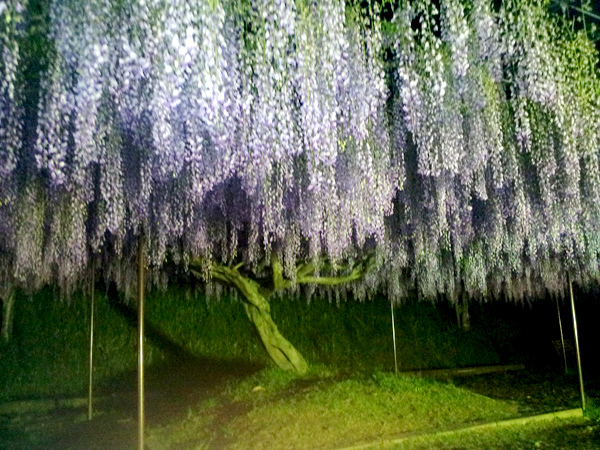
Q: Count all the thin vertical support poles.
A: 5